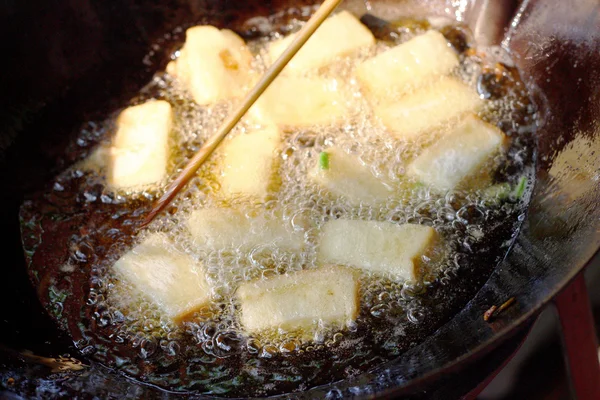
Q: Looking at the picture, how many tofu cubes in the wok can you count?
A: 13